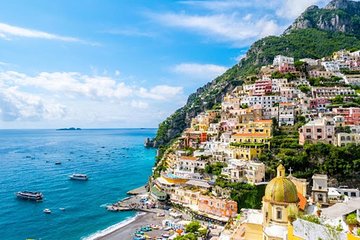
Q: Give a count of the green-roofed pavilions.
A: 1